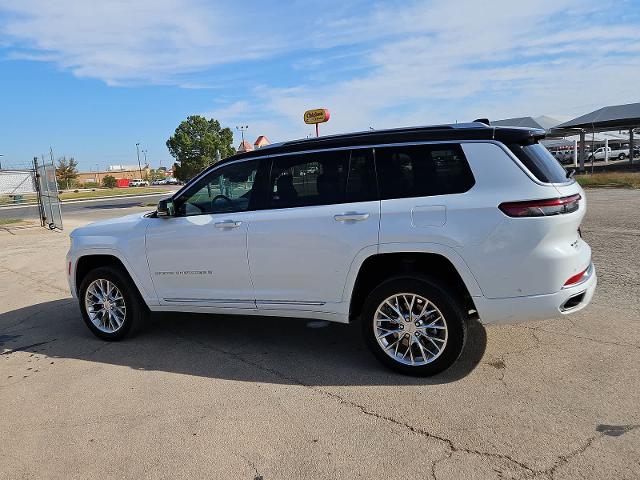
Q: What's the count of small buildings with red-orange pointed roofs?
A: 2